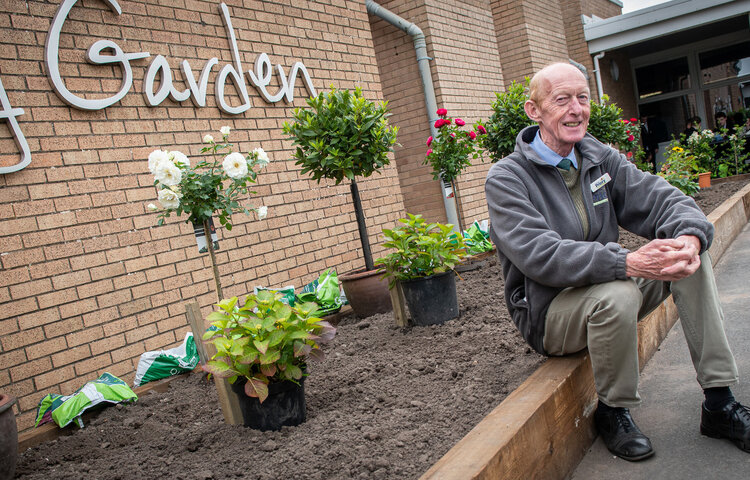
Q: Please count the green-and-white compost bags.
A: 5